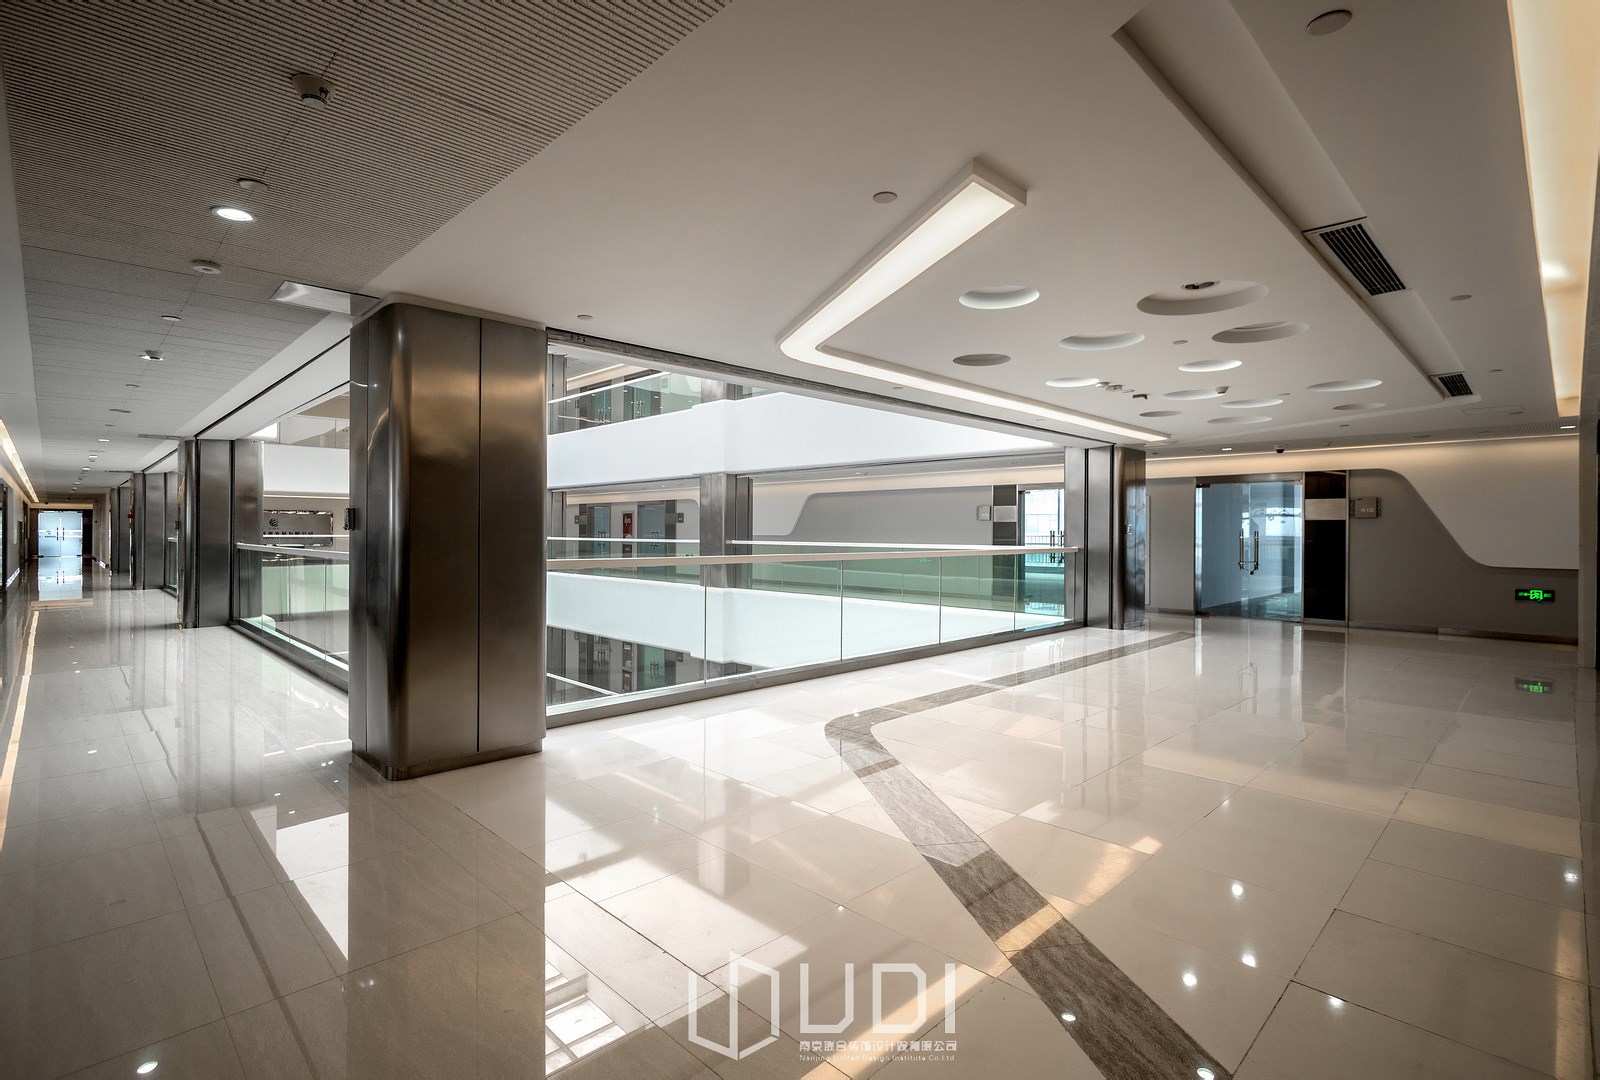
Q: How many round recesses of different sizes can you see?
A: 13